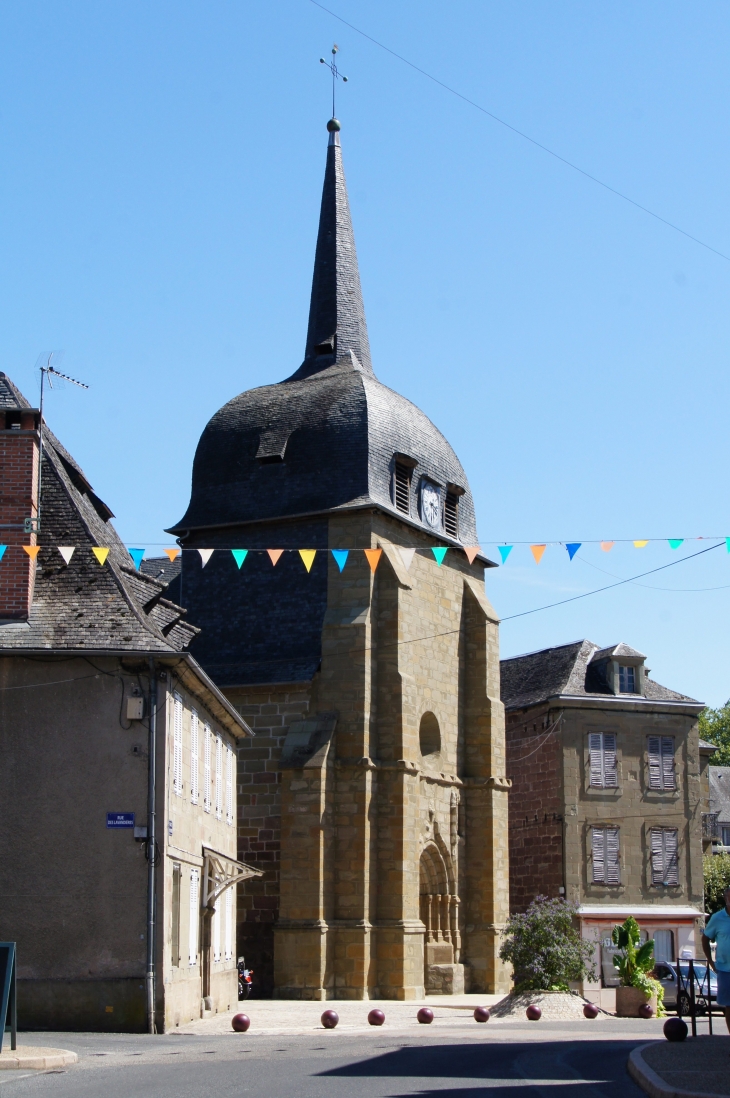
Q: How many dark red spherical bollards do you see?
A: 9